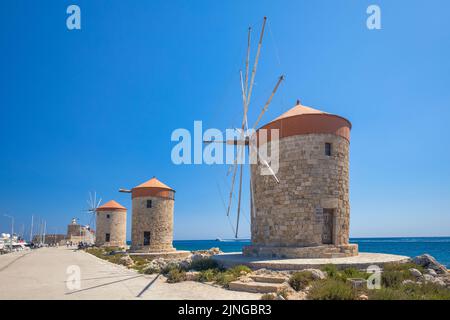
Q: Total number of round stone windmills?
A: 3